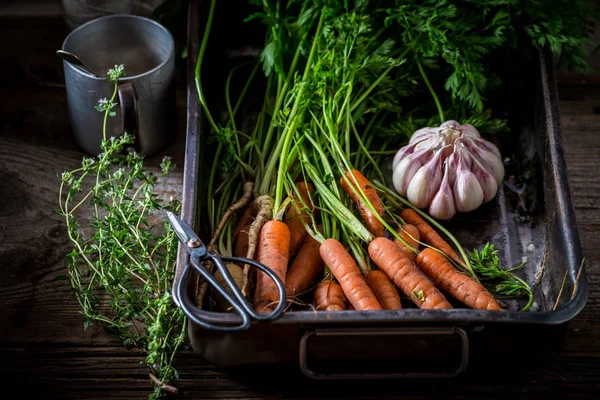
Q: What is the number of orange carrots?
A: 12